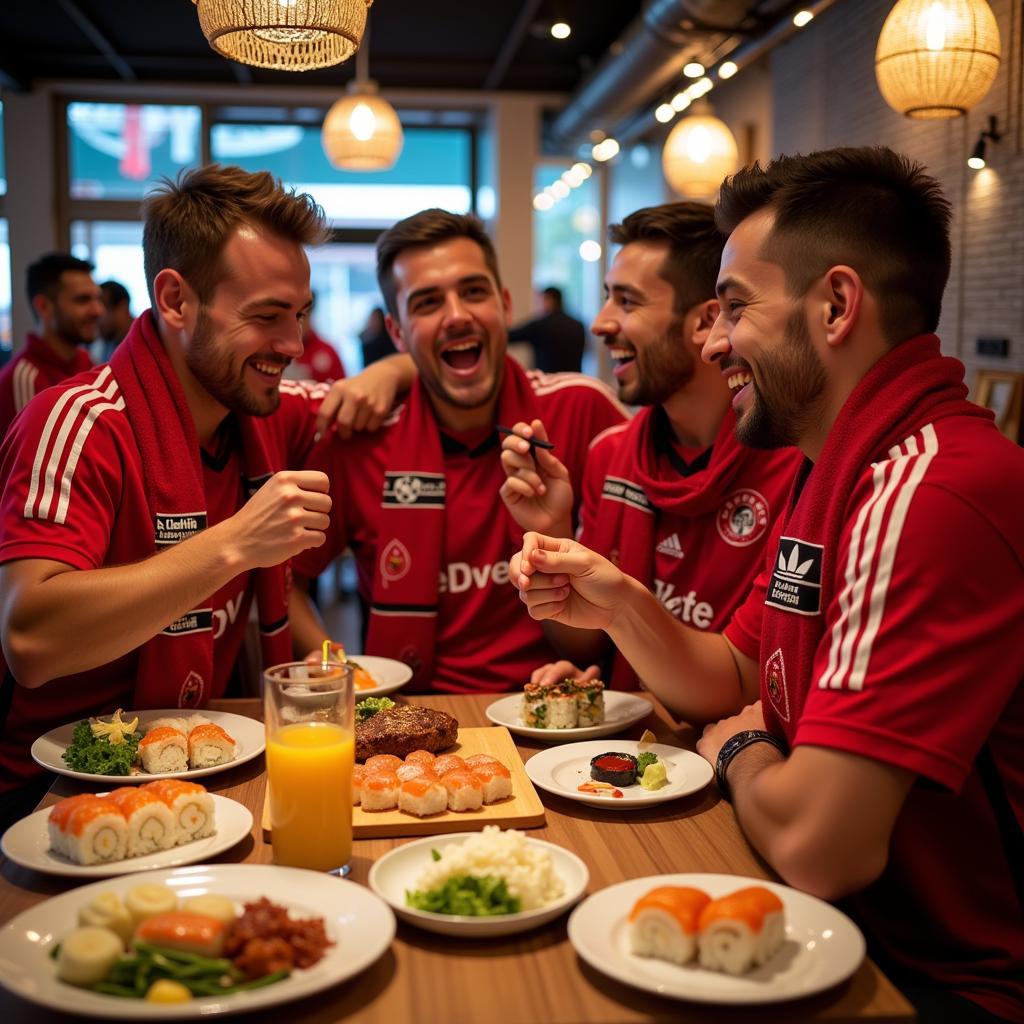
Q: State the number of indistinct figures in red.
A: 2